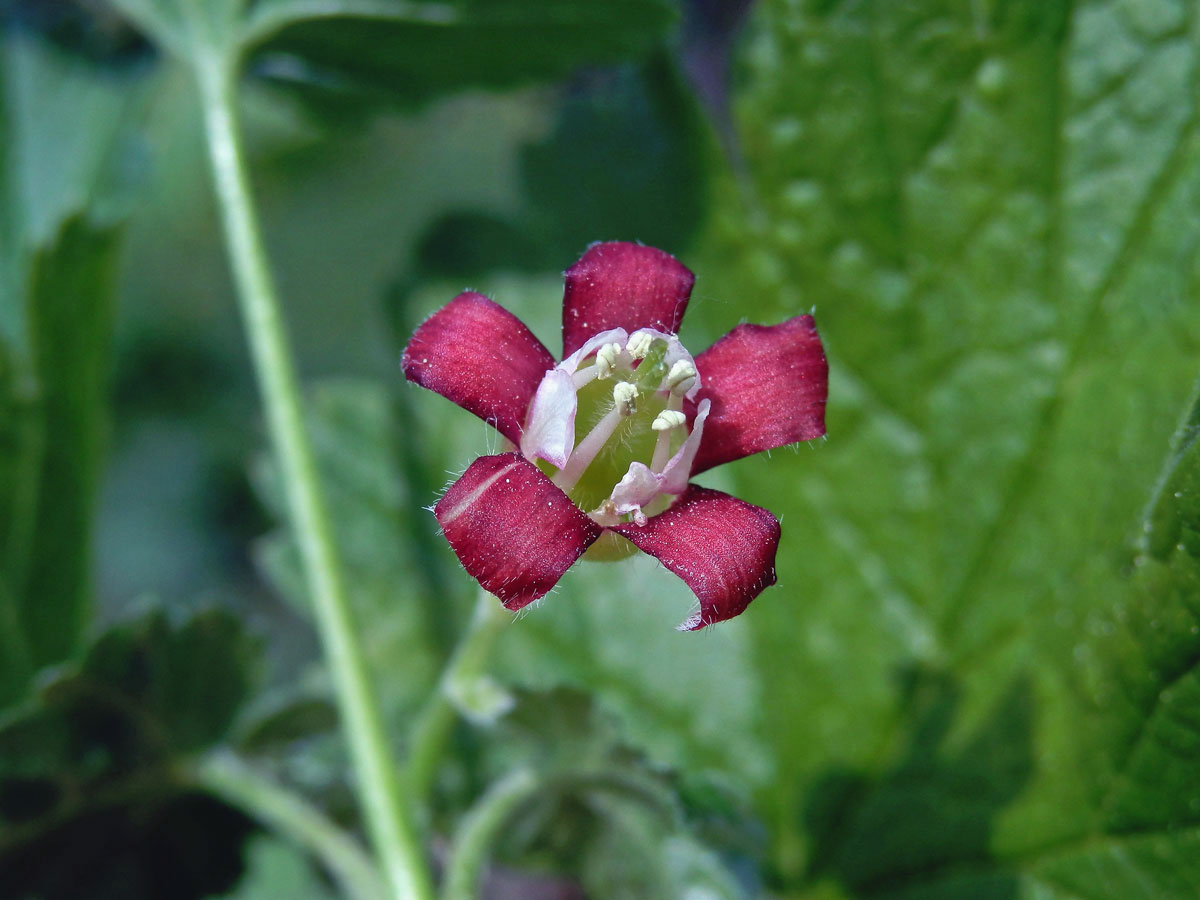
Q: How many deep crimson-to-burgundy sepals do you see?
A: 5